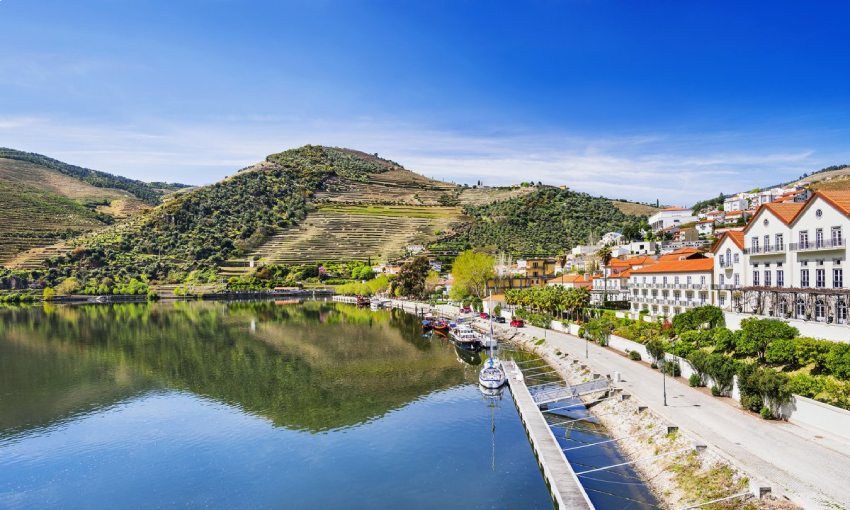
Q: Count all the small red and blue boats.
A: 2